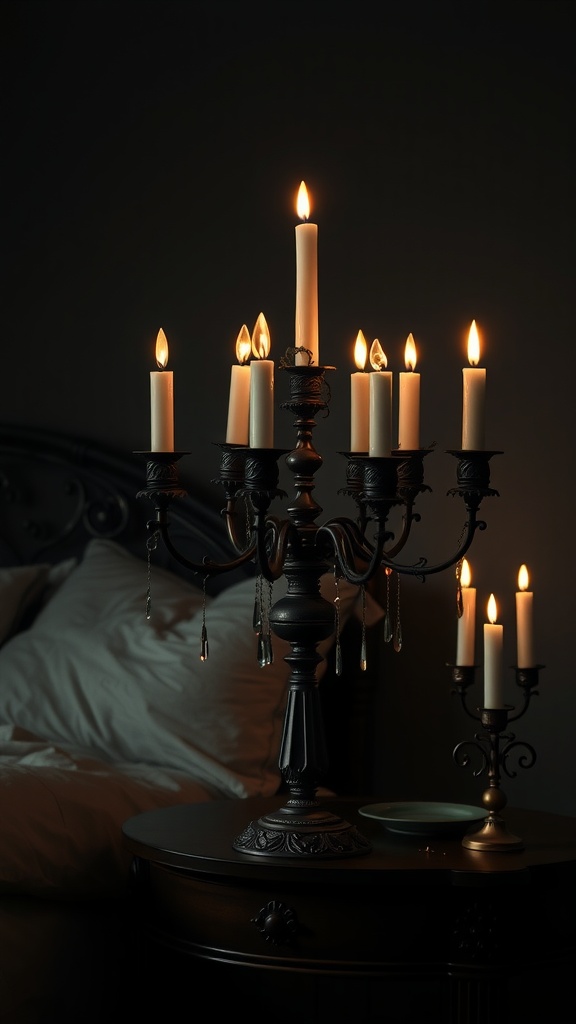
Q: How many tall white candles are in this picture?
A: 11